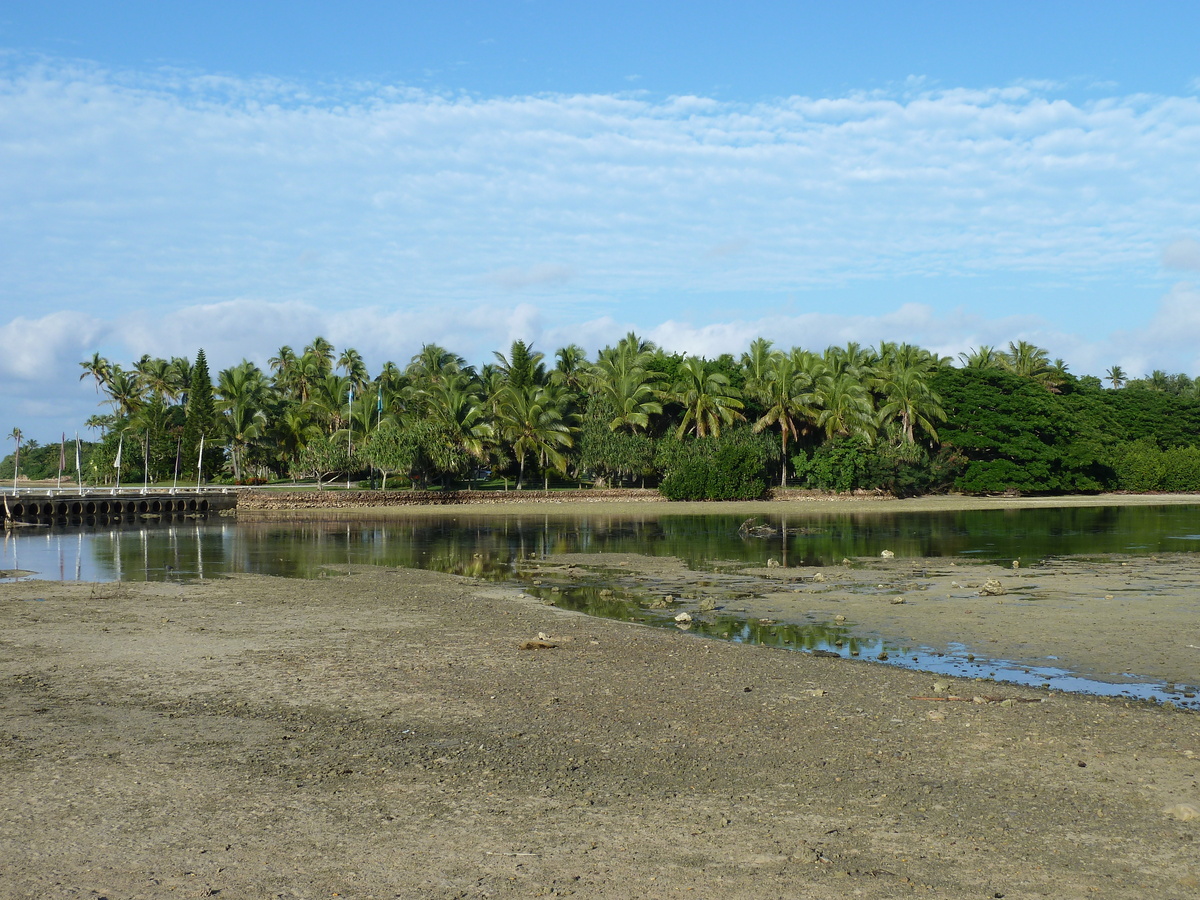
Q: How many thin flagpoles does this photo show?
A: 9